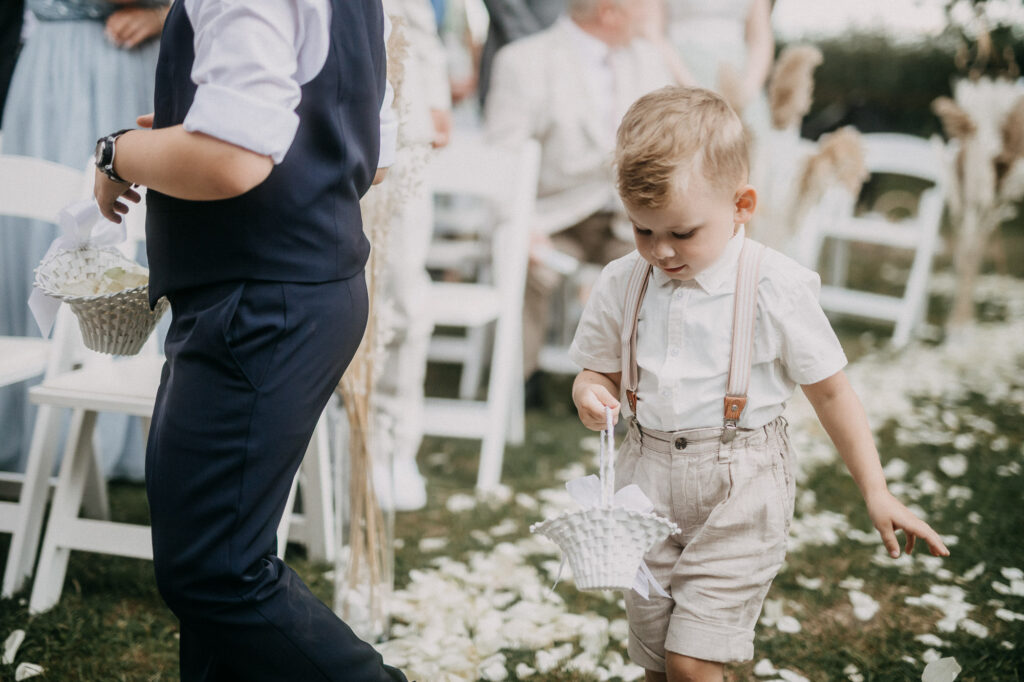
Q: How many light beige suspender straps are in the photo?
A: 2